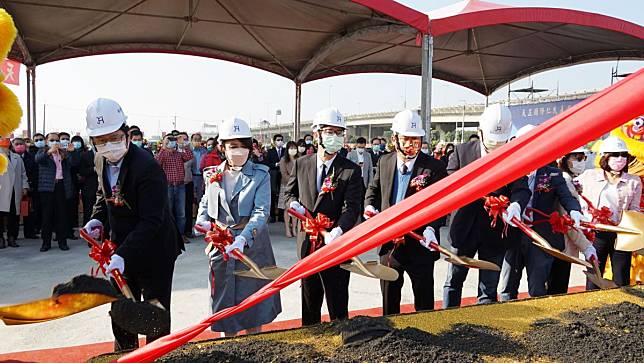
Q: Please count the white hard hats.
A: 8